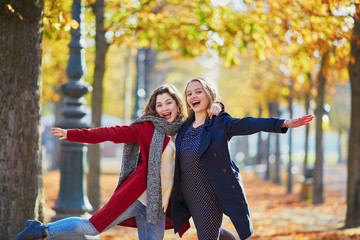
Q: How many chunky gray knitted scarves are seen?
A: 1